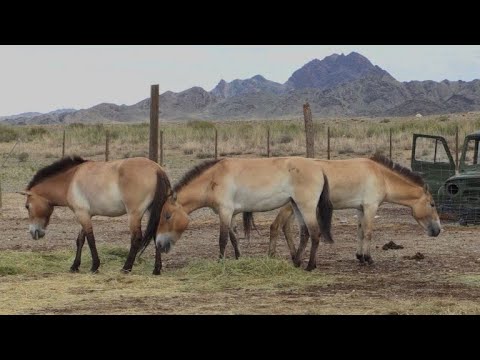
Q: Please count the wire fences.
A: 1